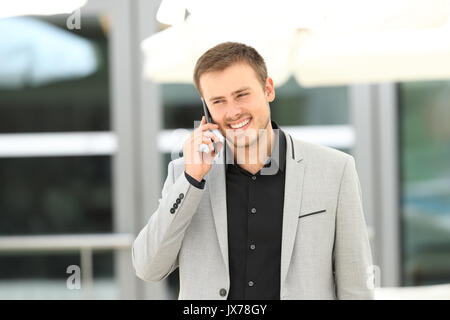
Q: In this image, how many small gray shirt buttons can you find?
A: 4